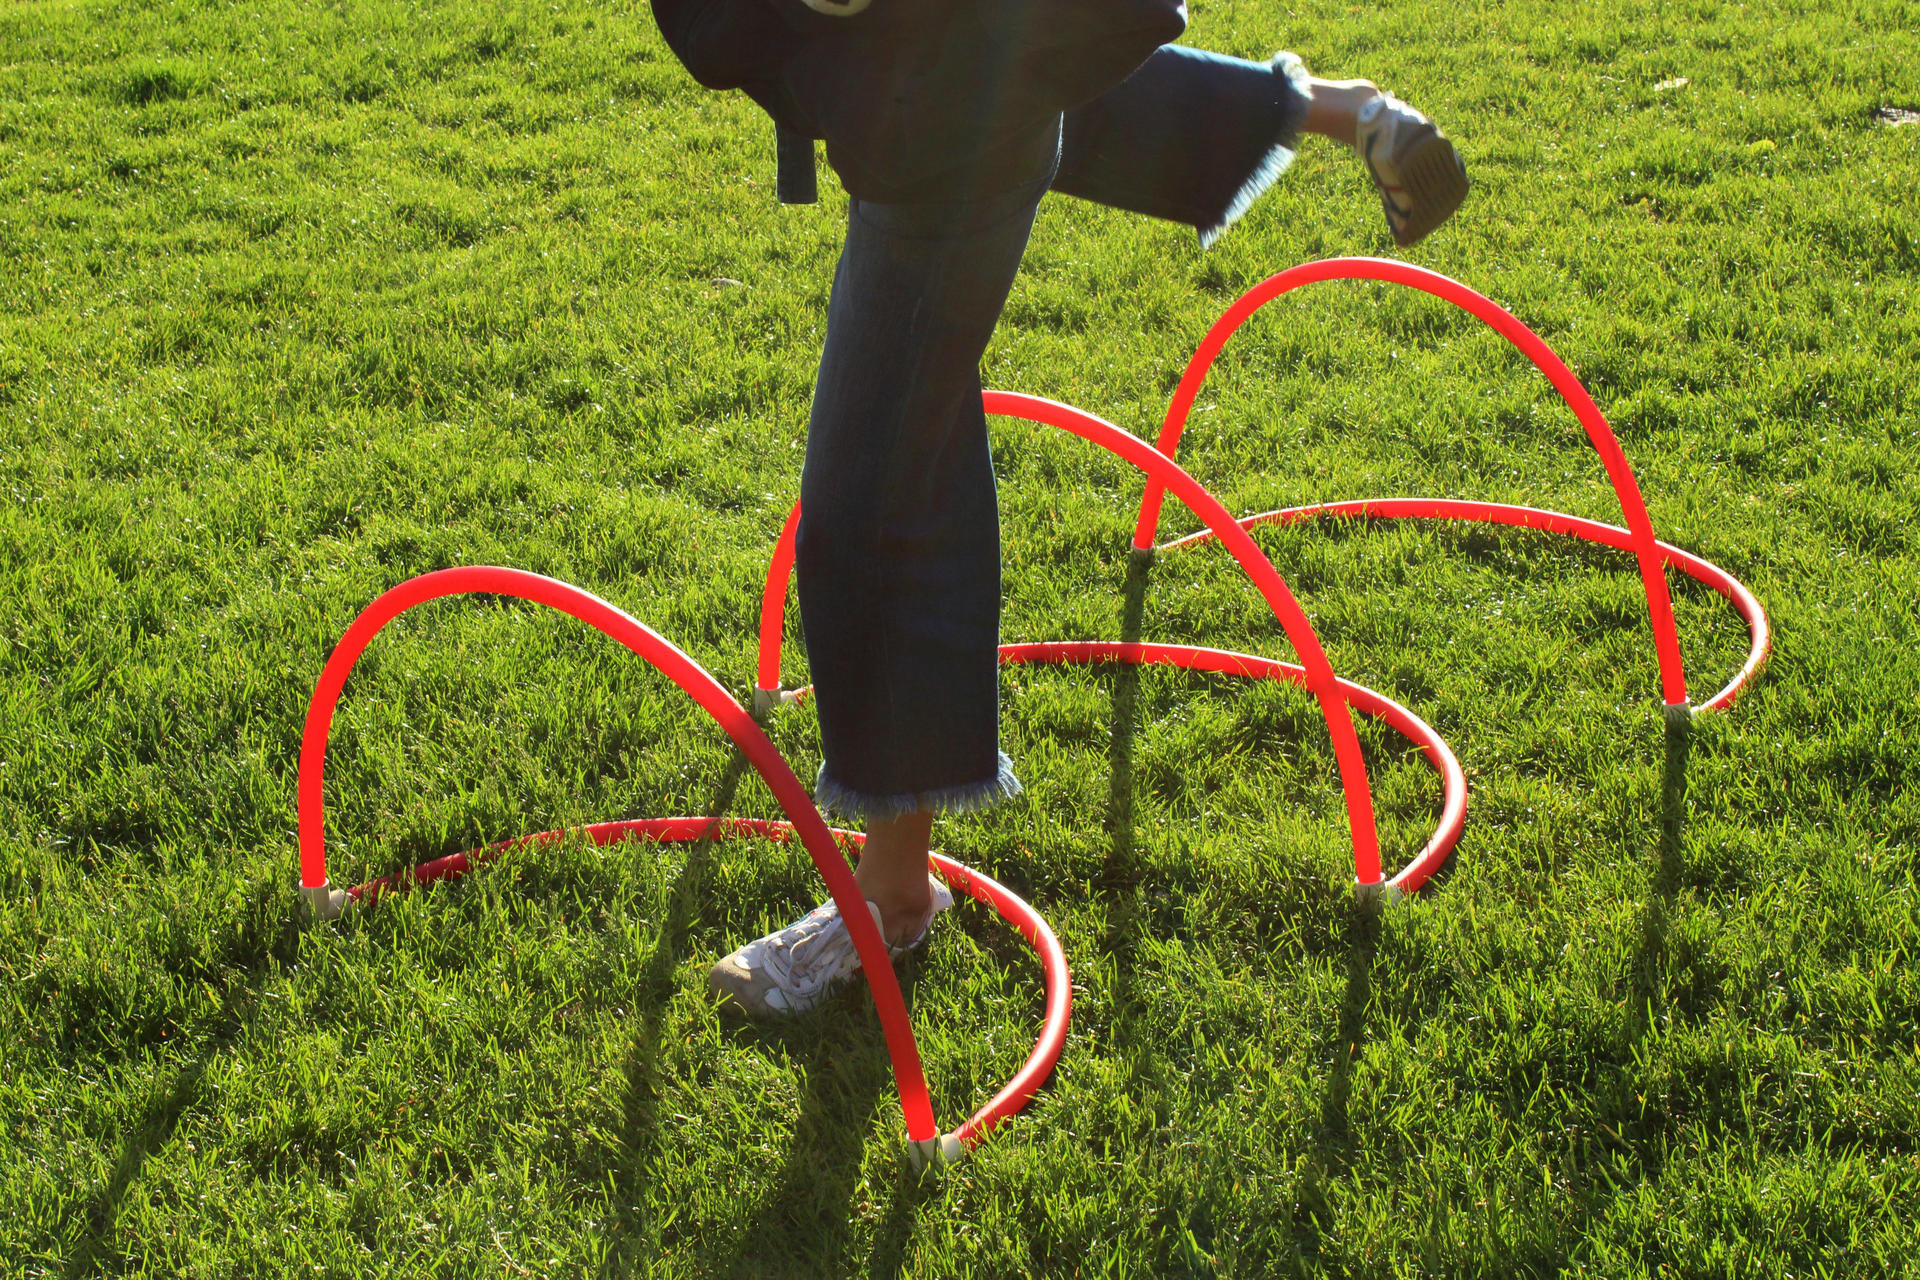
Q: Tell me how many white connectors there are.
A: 6